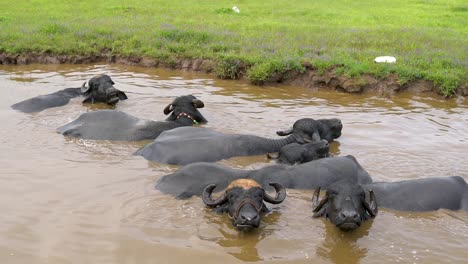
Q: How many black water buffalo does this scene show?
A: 6